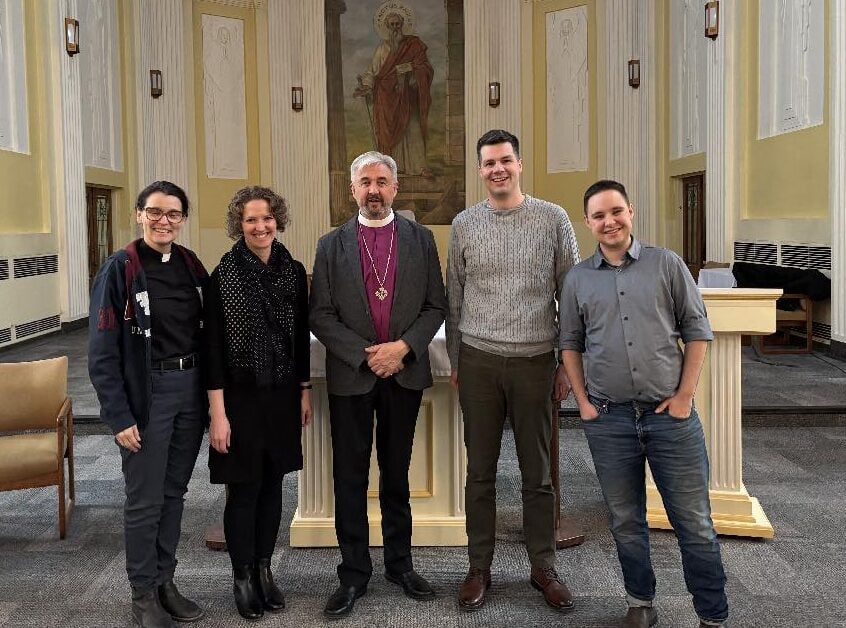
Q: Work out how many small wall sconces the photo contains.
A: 6